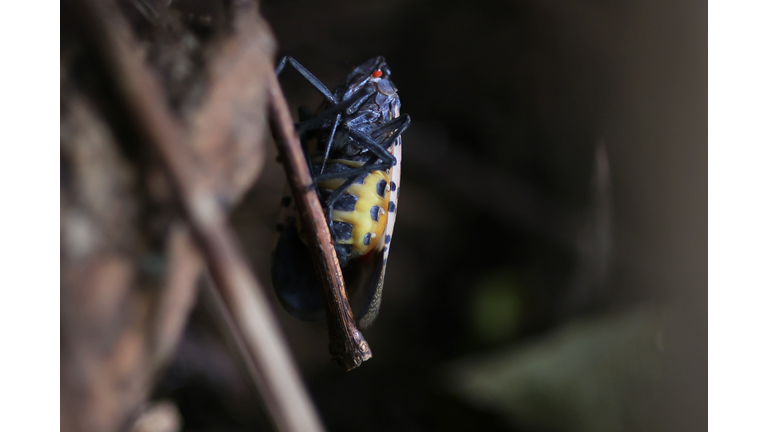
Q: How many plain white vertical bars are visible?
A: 2